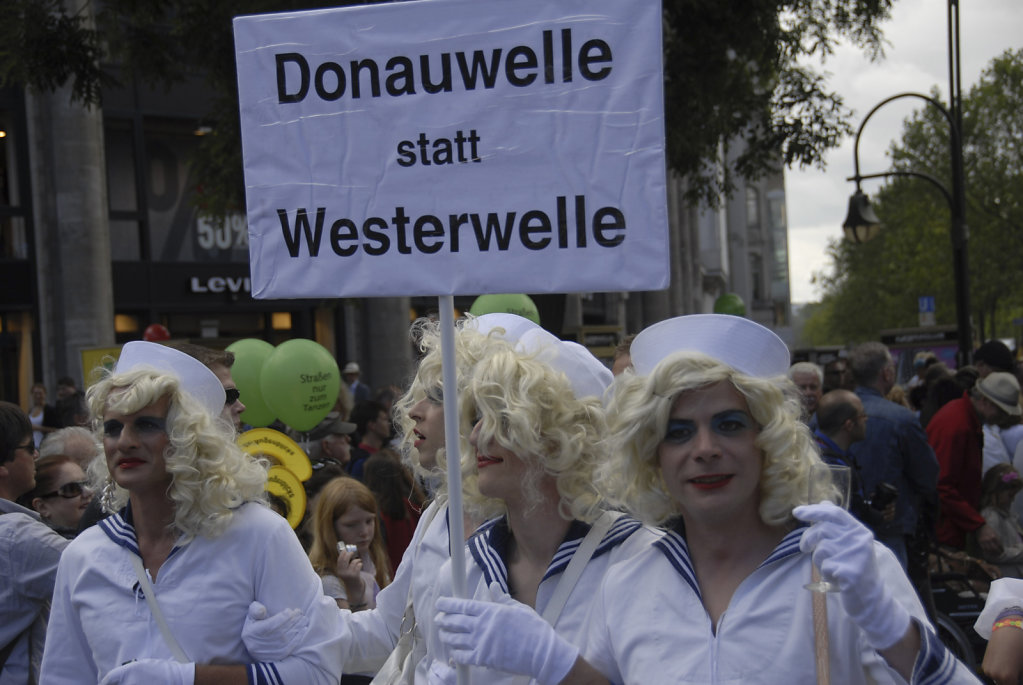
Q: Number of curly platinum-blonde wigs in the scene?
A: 4